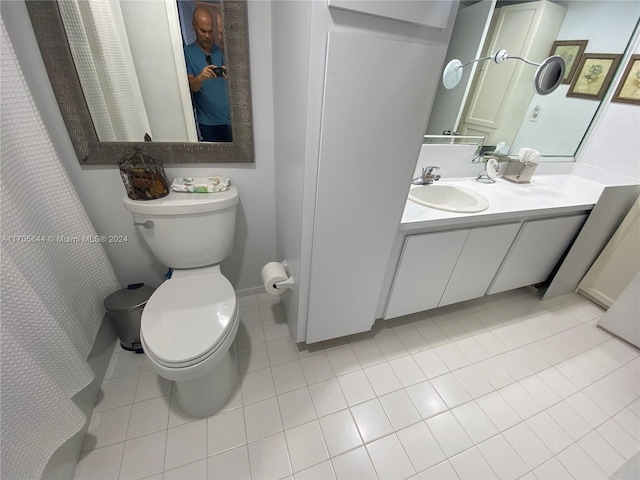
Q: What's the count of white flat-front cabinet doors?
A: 5